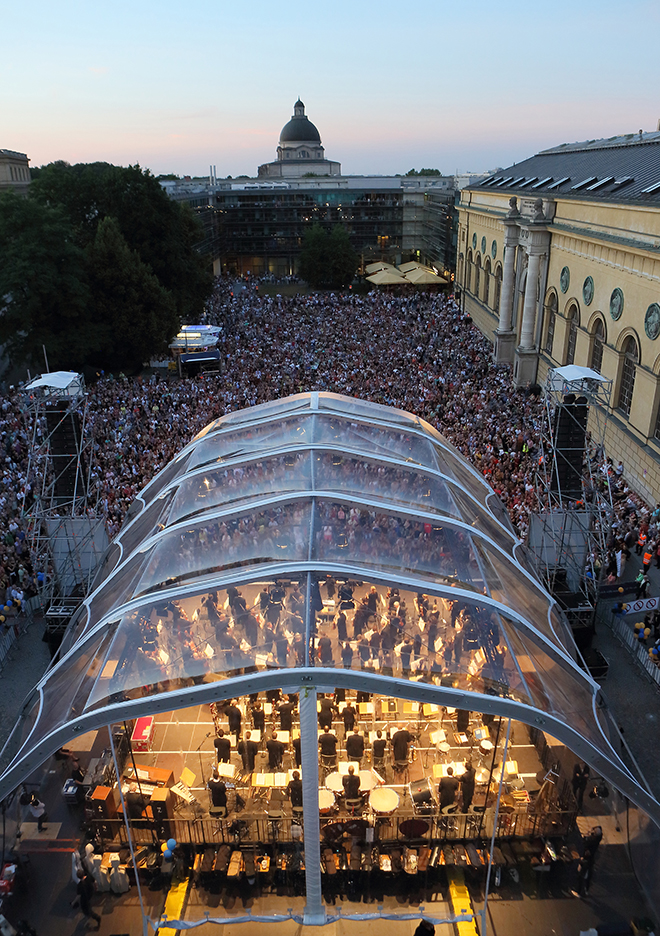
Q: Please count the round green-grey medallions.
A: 7